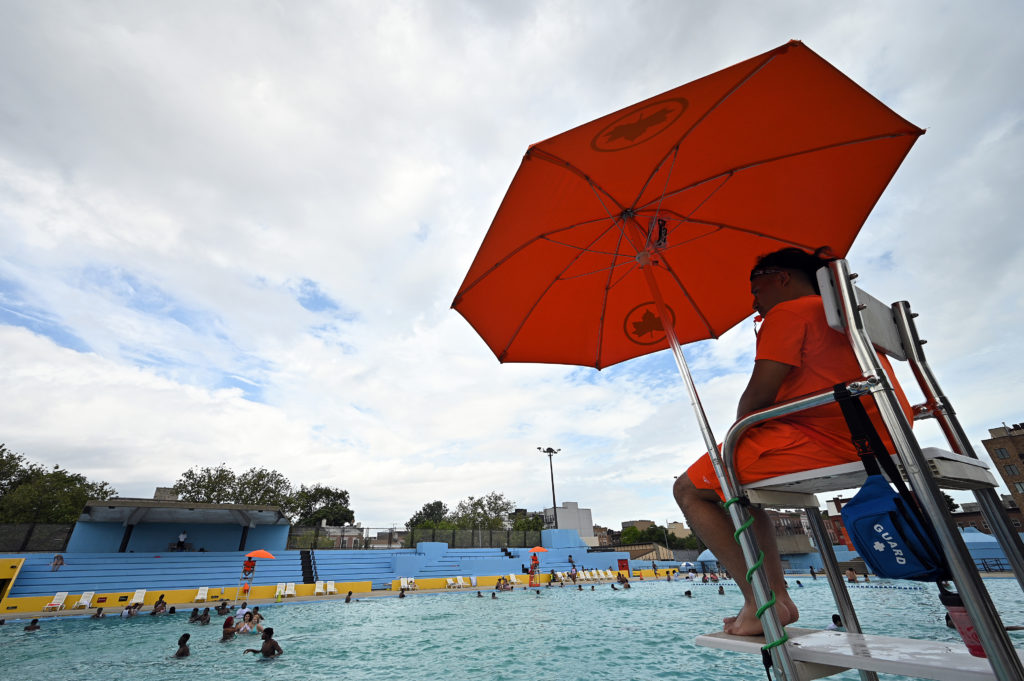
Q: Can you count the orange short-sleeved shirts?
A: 3